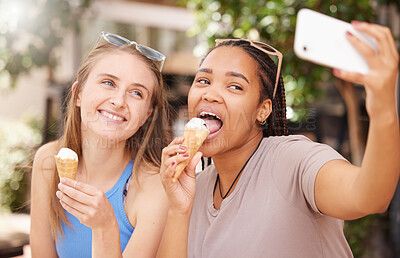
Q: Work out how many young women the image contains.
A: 2